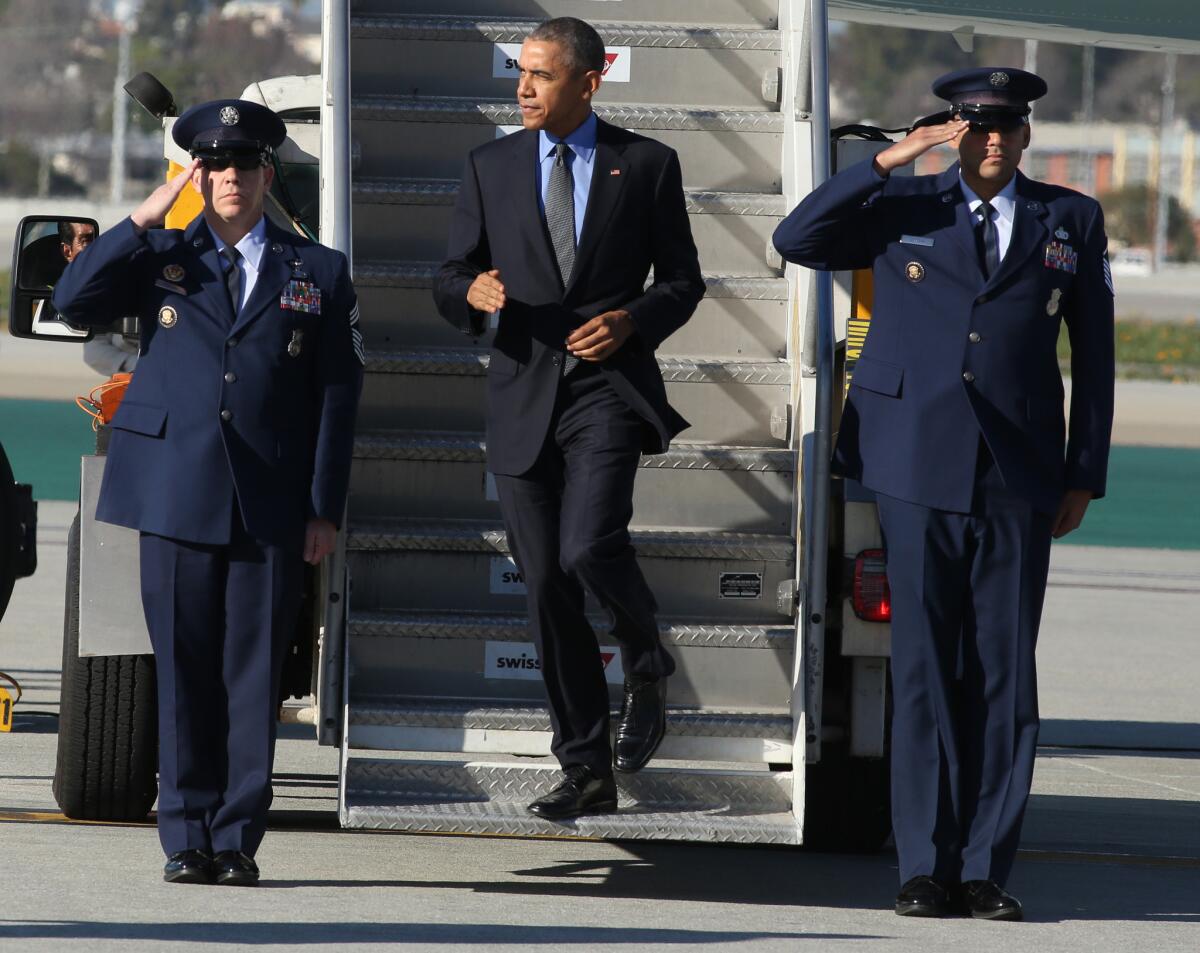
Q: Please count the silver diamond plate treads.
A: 10